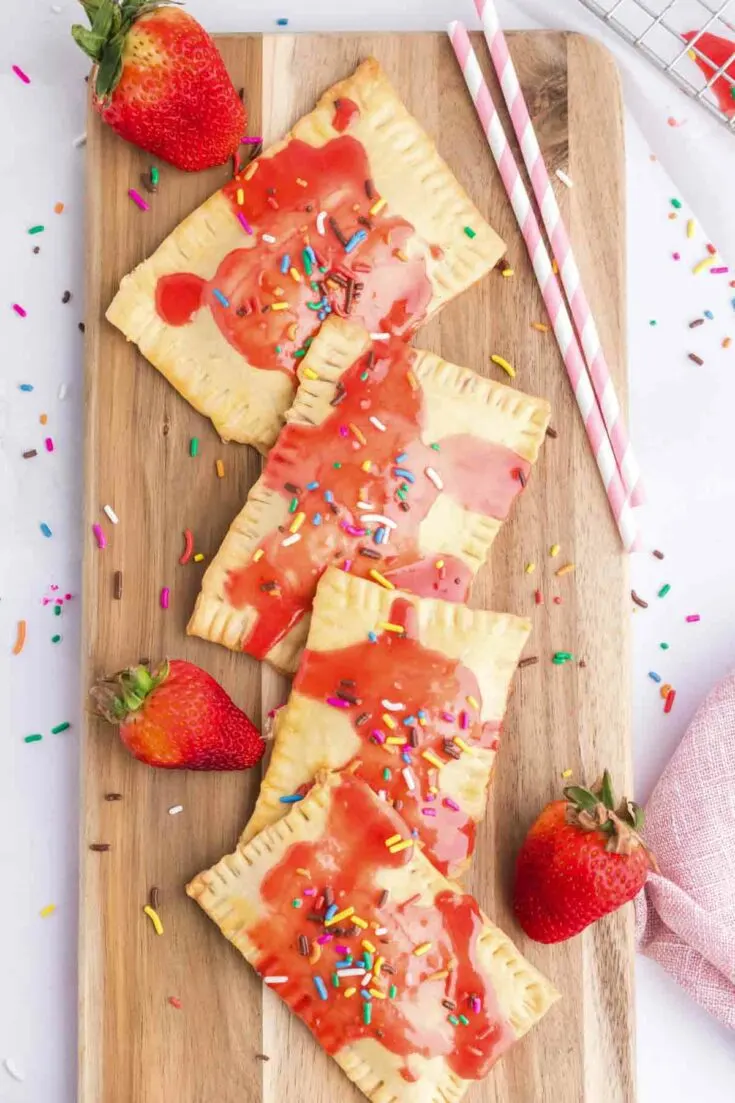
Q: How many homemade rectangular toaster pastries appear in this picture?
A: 4